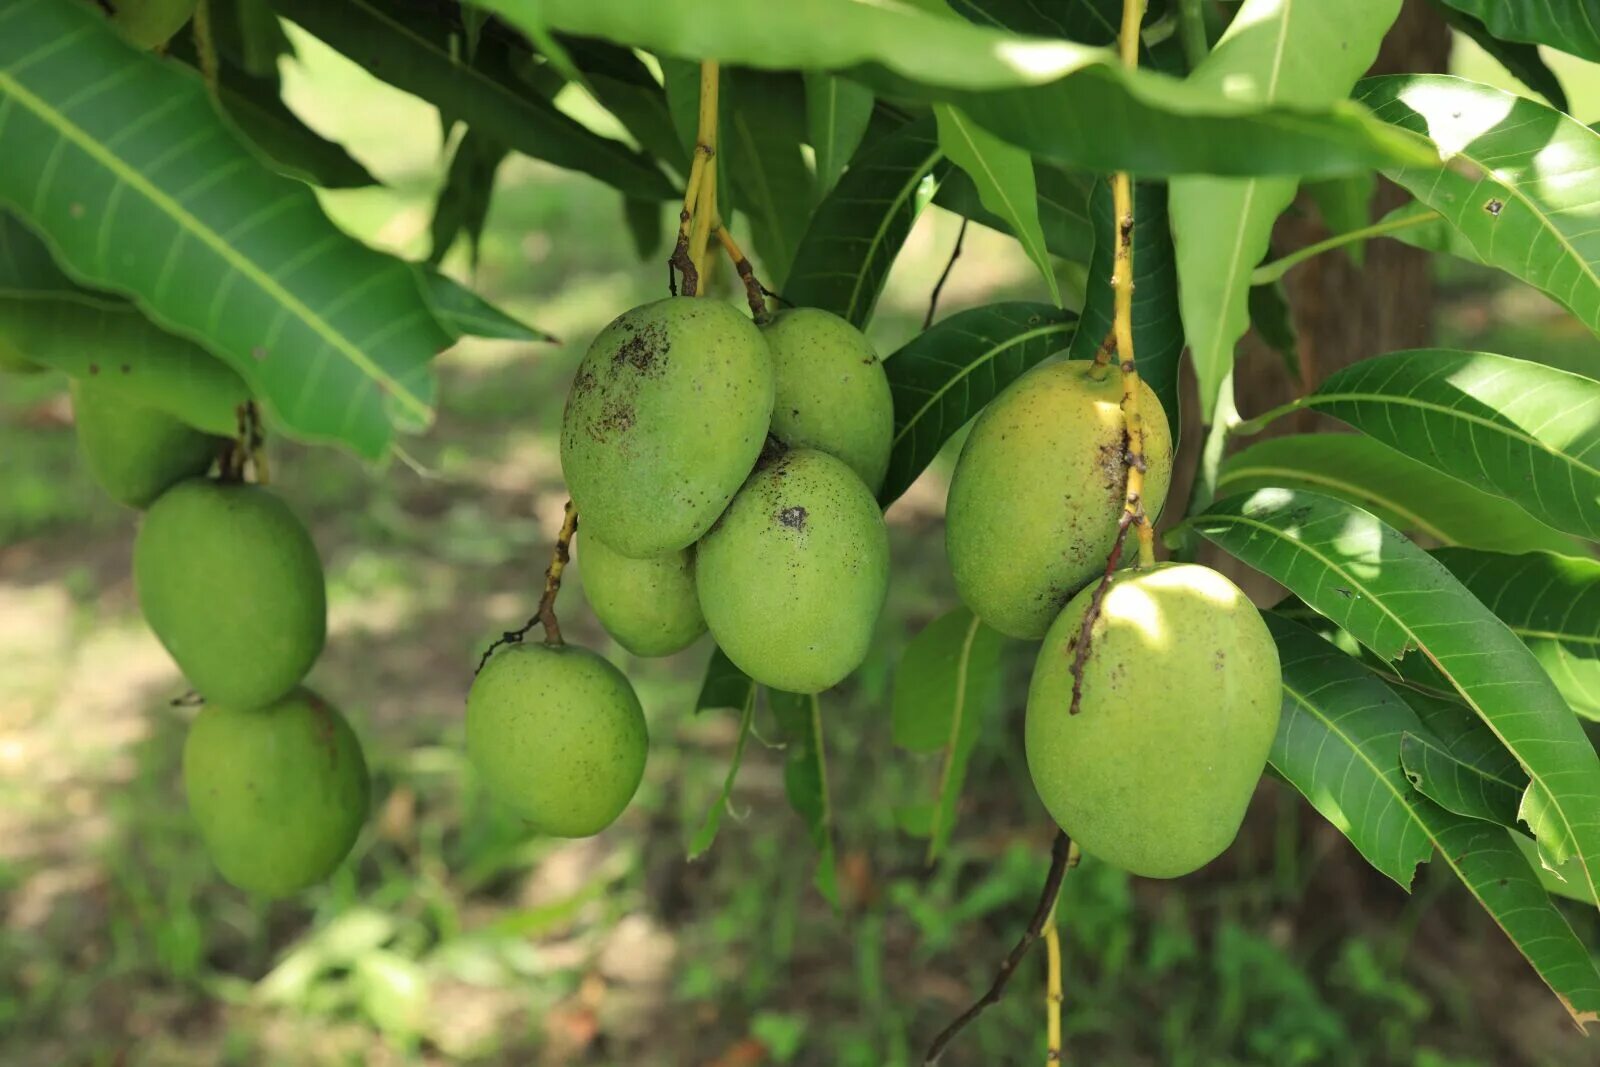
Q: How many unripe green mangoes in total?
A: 10